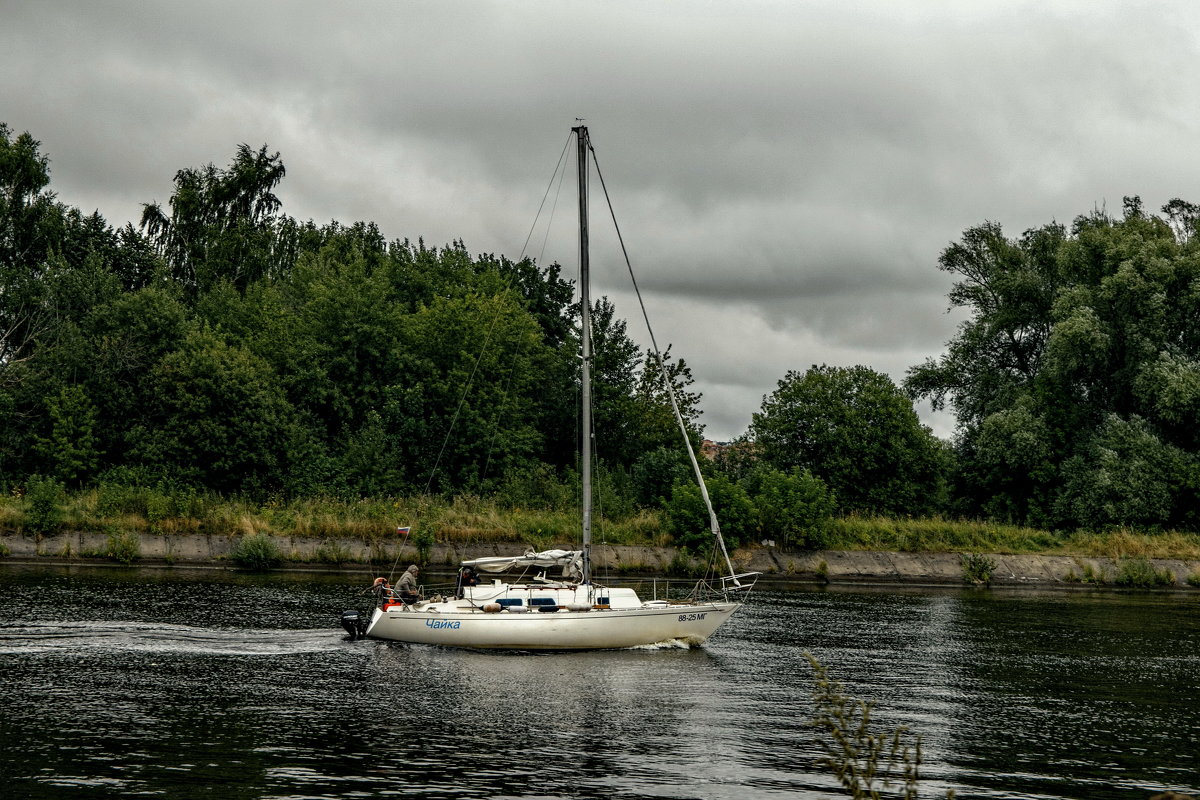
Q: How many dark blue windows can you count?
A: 3